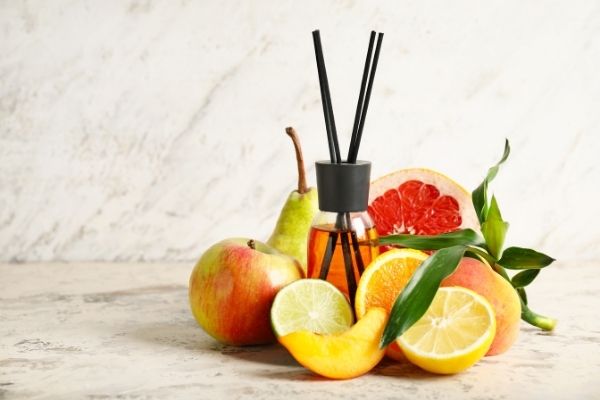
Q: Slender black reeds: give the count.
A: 4